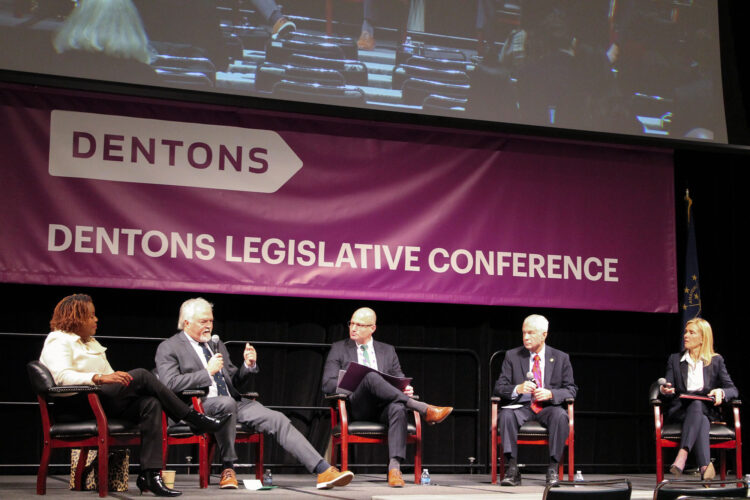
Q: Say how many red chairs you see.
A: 5